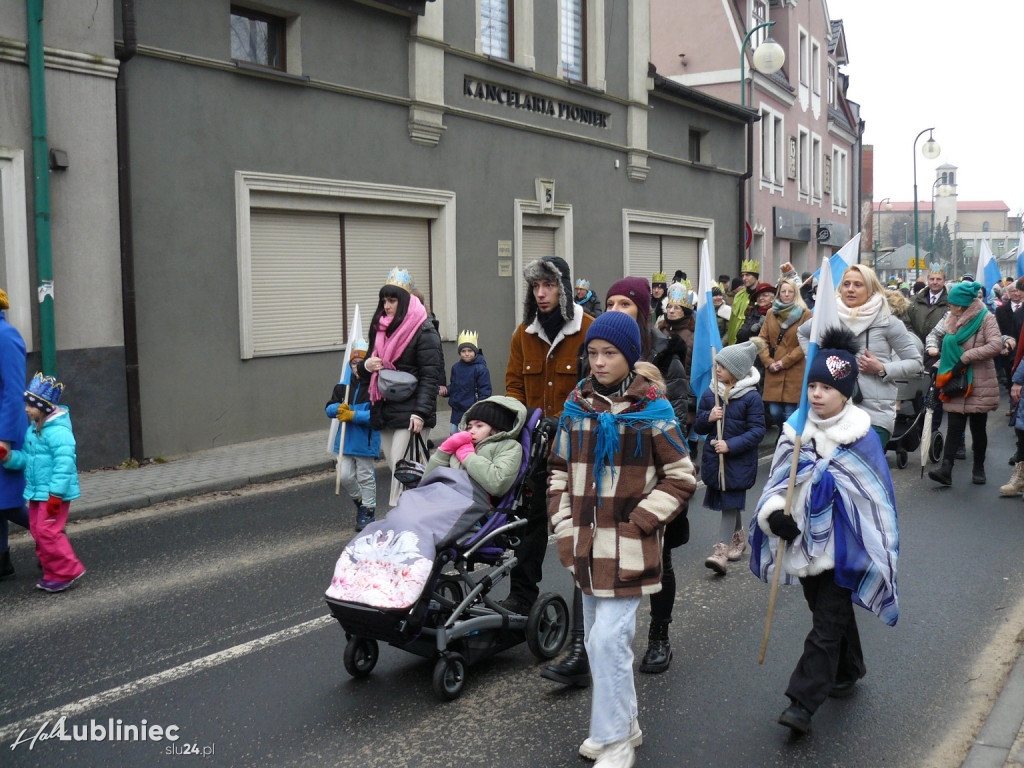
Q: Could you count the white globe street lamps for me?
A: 4